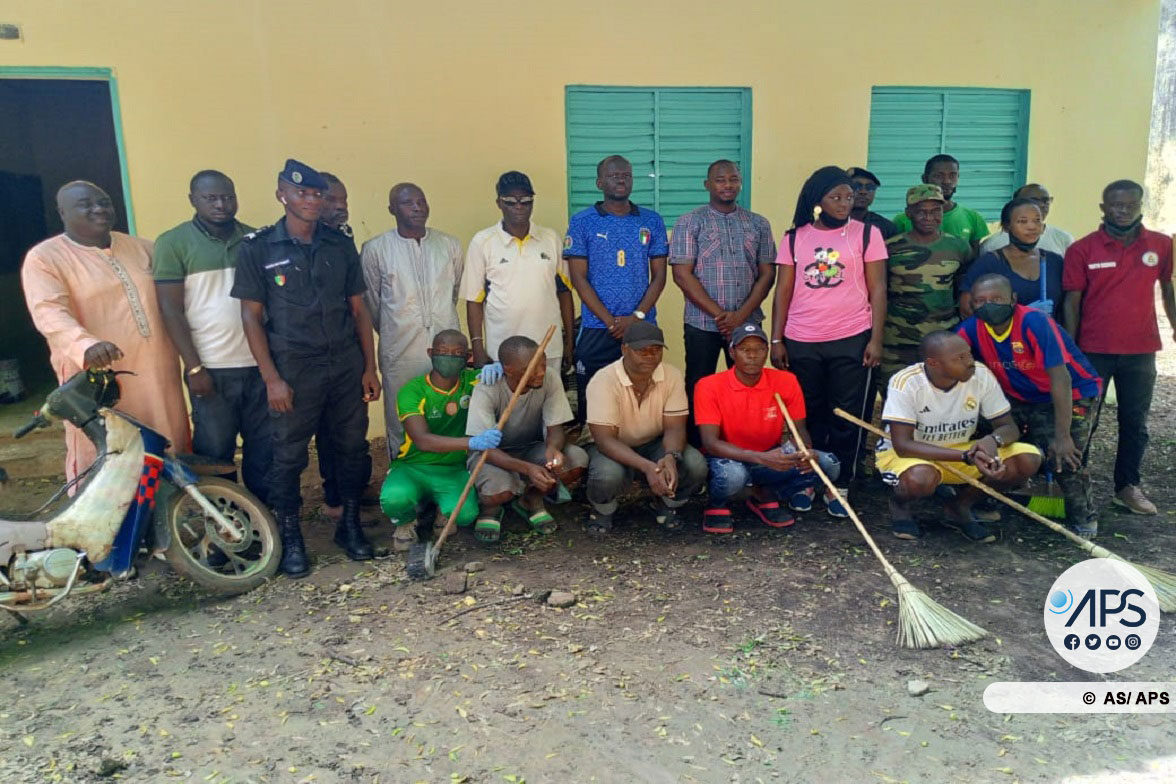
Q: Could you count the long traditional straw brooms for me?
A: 2